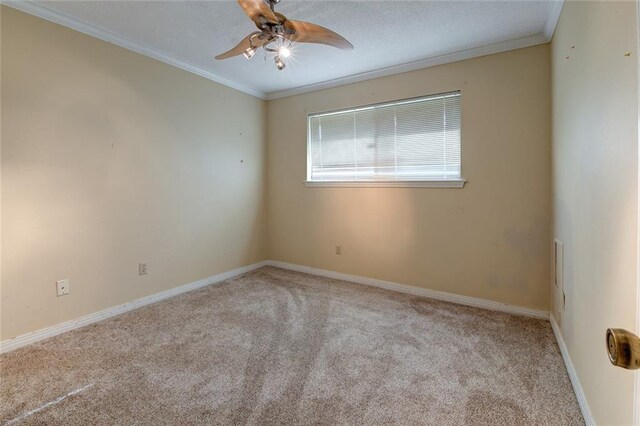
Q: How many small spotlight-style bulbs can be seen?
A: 3